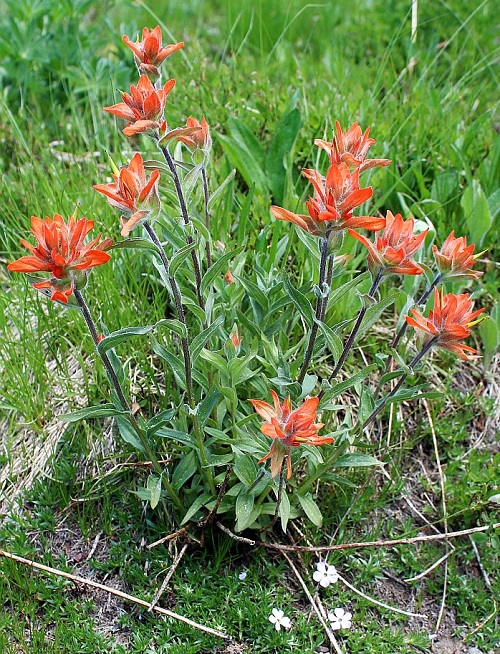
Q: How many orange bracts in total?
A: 11